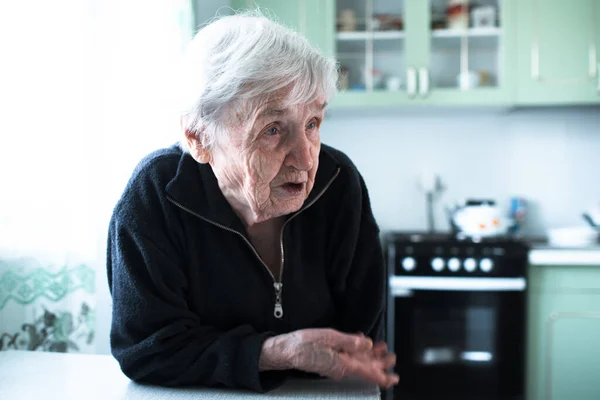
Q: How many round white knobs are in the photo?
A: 5